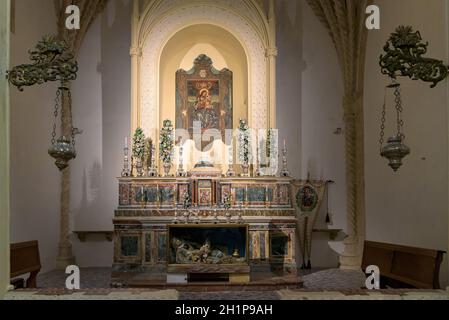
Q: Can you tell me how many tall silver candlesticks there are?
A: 6